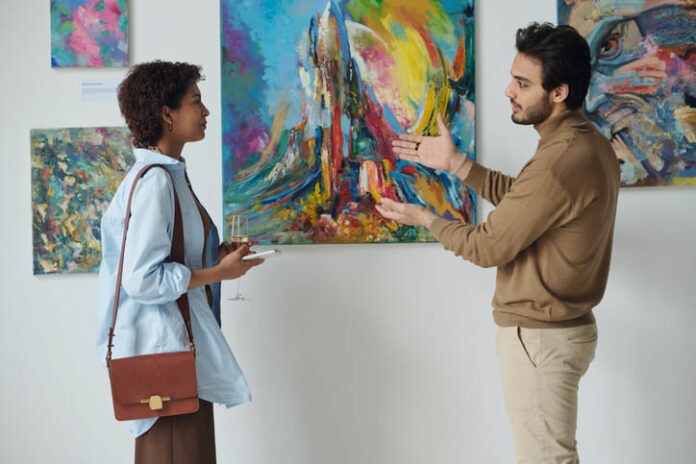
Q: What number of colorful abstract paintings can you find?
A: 4